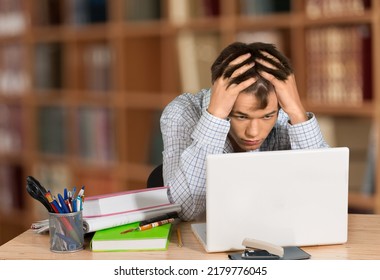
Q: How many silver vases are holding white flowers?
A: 0